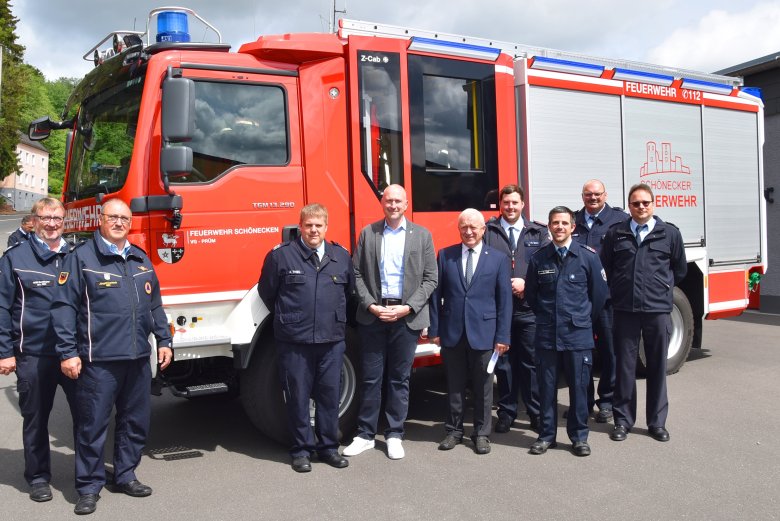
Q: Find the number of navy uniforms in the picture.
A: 7